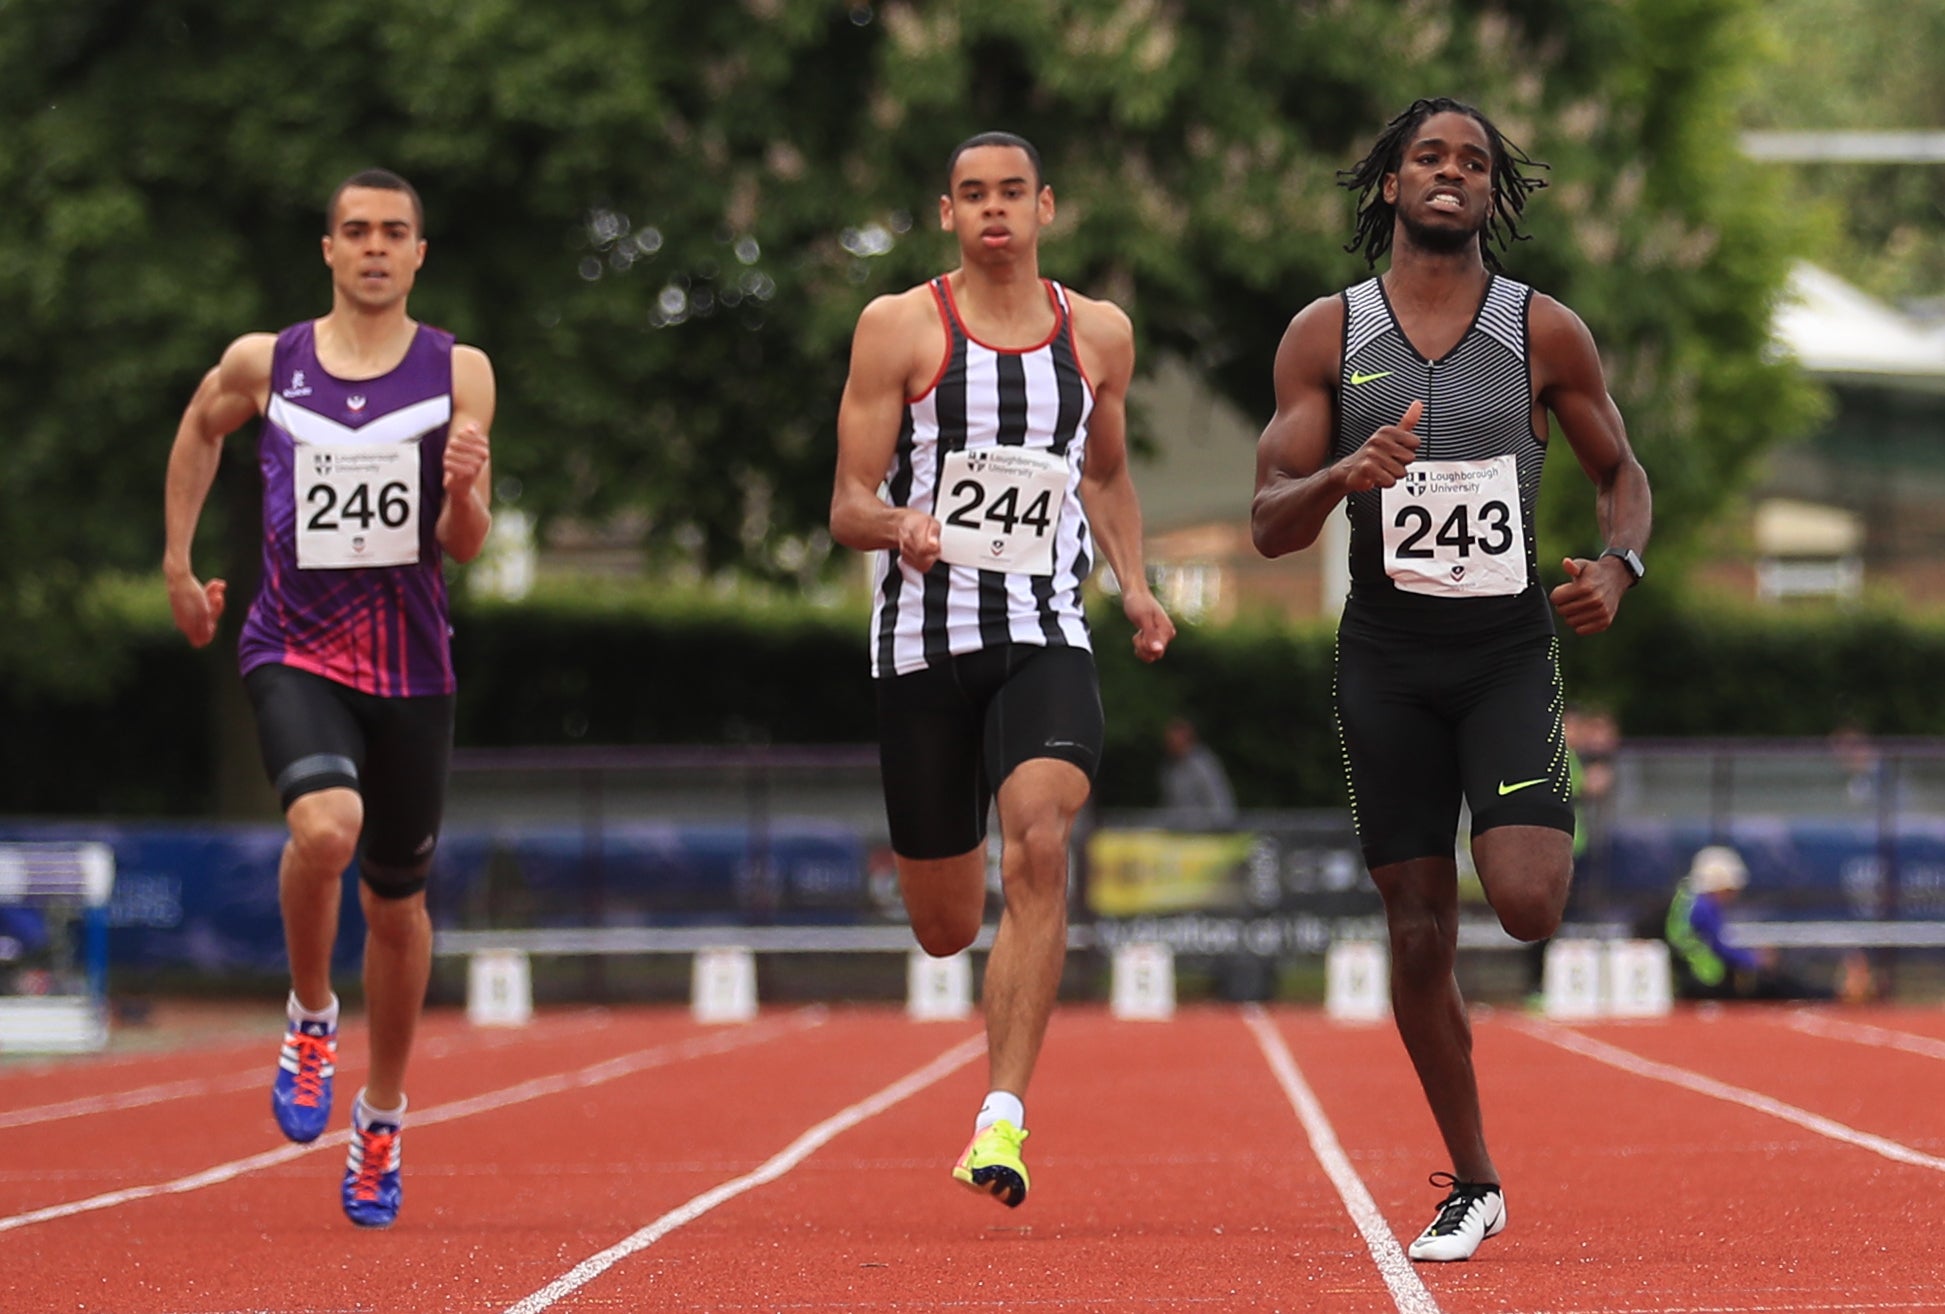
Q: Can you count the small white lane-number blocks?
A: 7